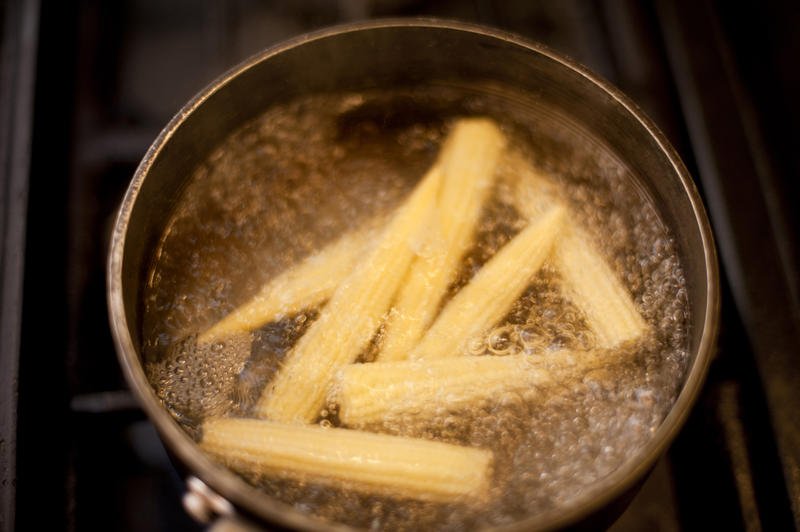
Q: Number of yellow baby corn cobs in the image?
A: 7